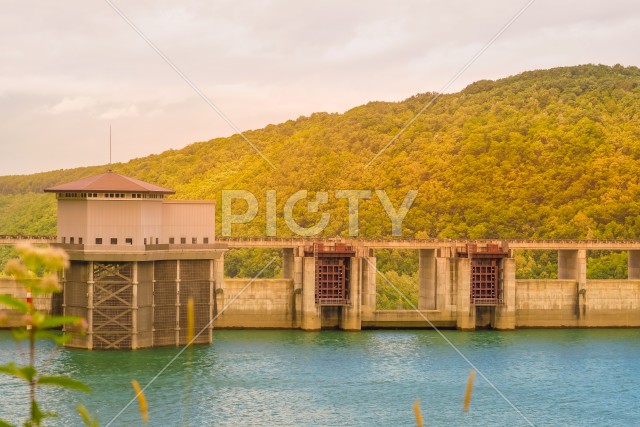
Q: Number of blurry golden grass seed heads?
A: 4